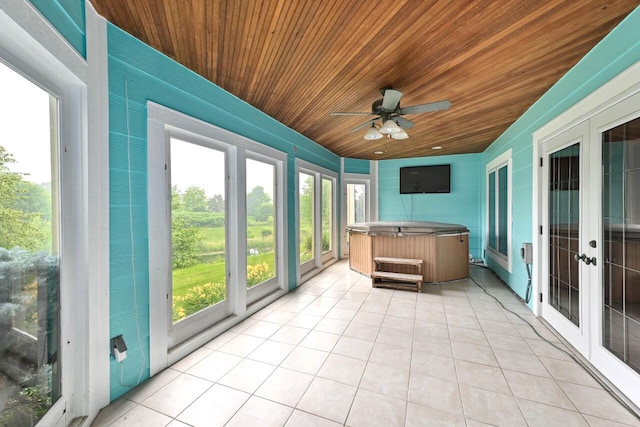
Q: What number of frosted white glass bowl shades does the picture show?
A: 3